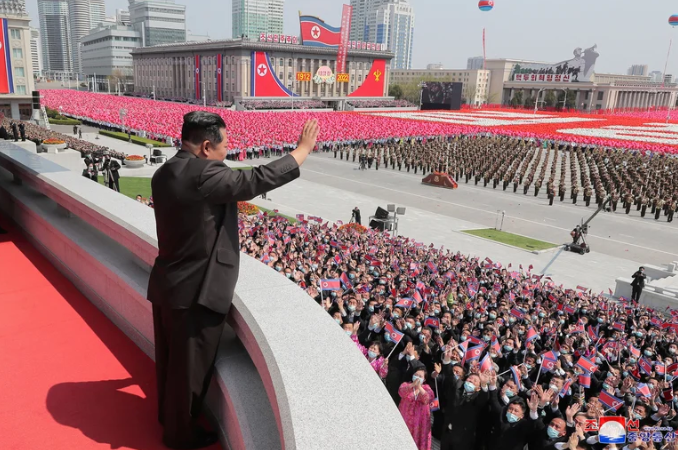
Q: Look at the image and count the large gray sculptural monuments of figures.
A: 1